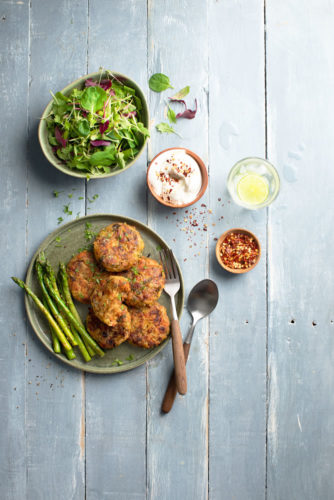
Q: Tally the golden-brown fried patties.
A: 6